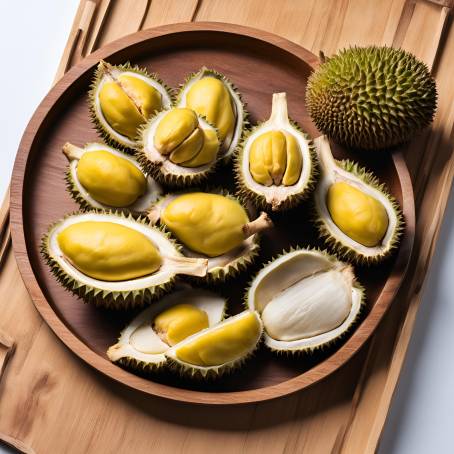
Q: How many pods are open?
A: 11